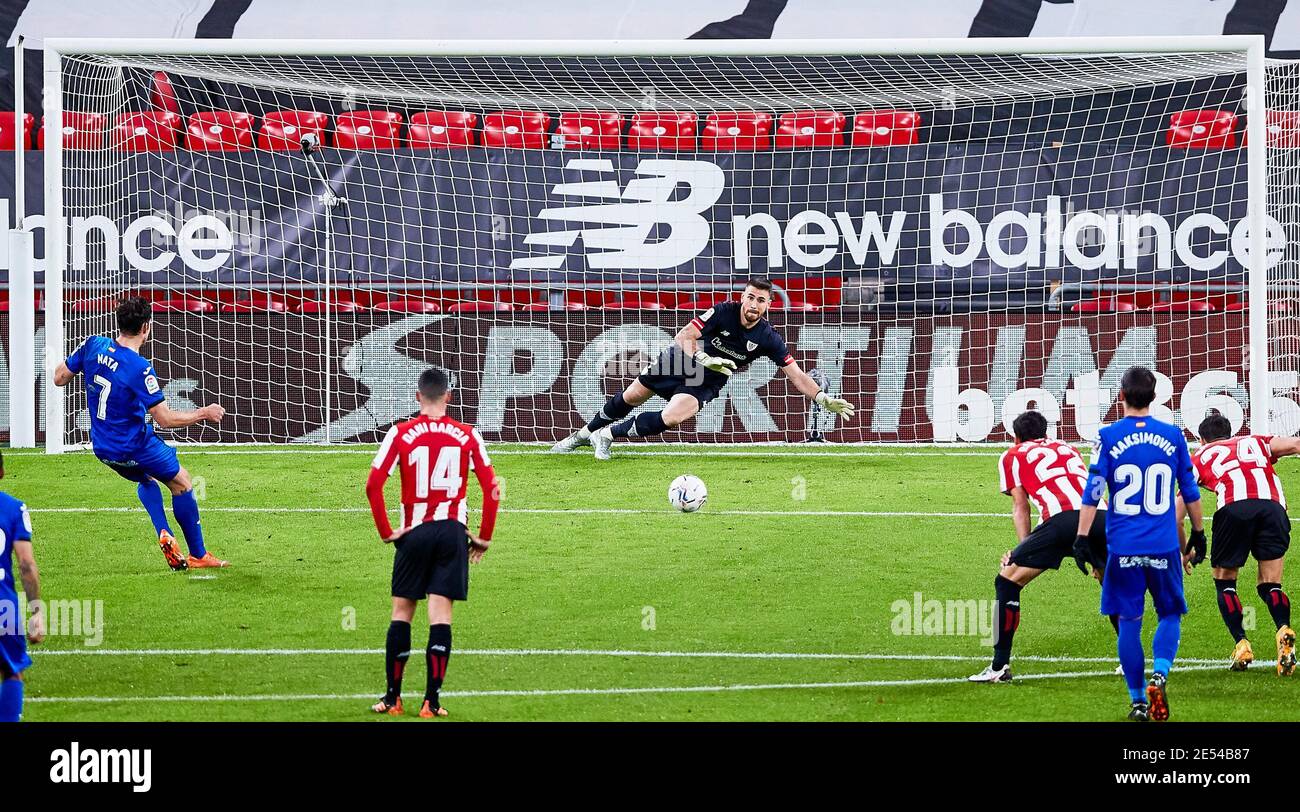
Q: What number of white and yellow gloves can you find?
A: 2